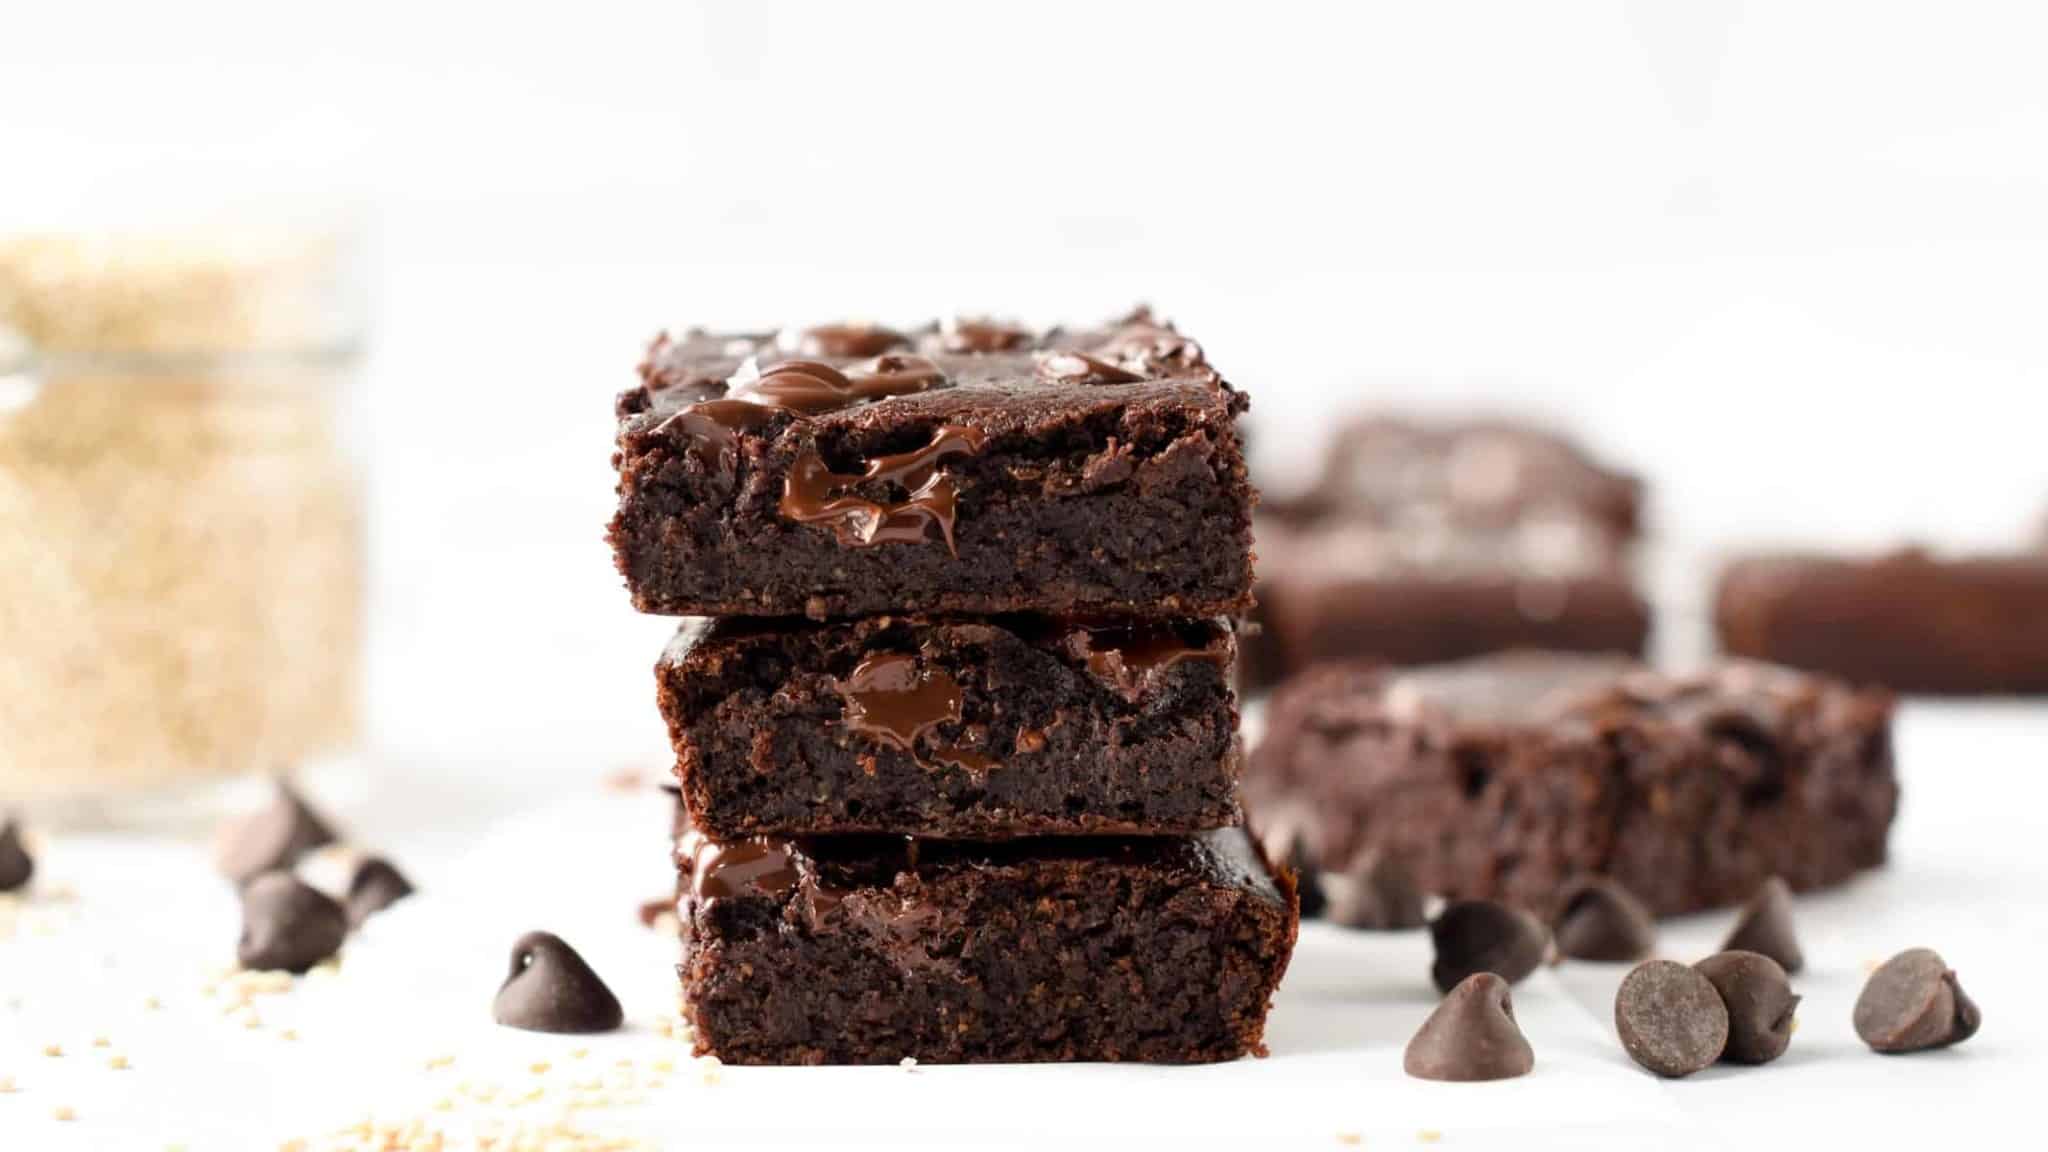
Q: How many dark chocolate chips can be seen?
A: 14